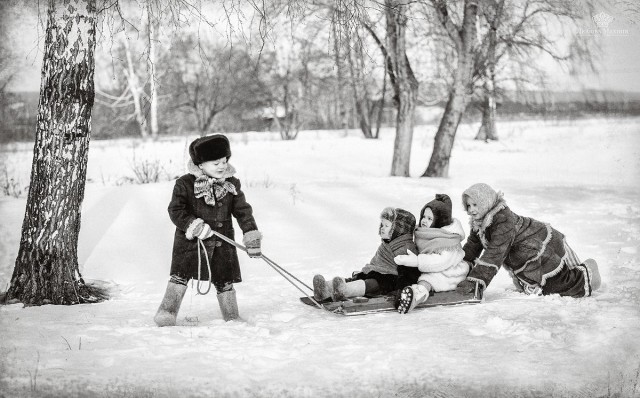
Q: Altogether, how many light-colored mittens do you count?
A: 3